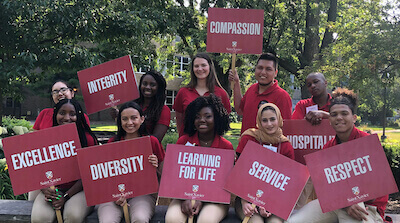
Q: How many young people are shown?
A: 10